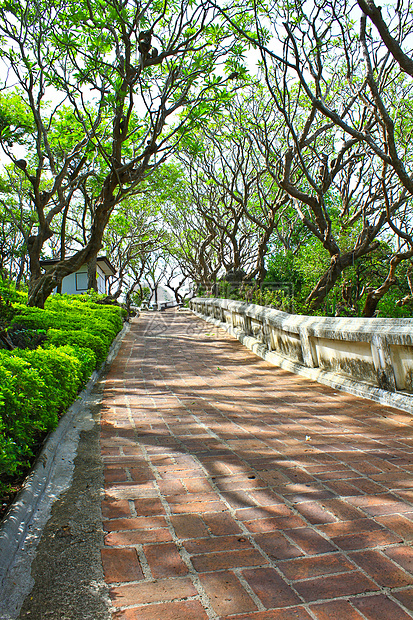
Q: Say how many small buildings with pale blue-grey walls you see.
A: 1